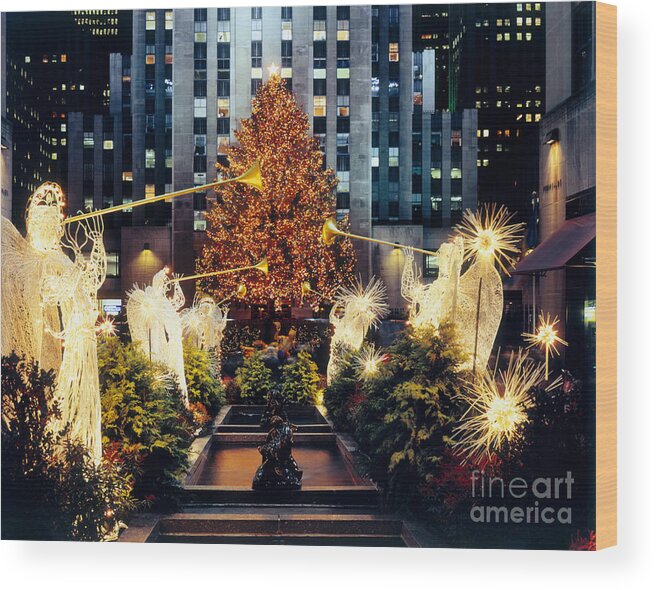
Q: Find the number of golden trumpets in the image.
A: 5